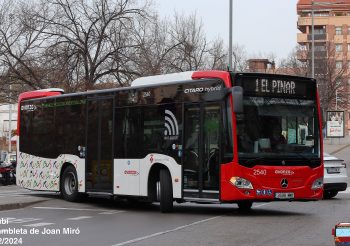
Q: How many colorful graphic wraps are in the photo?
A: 1